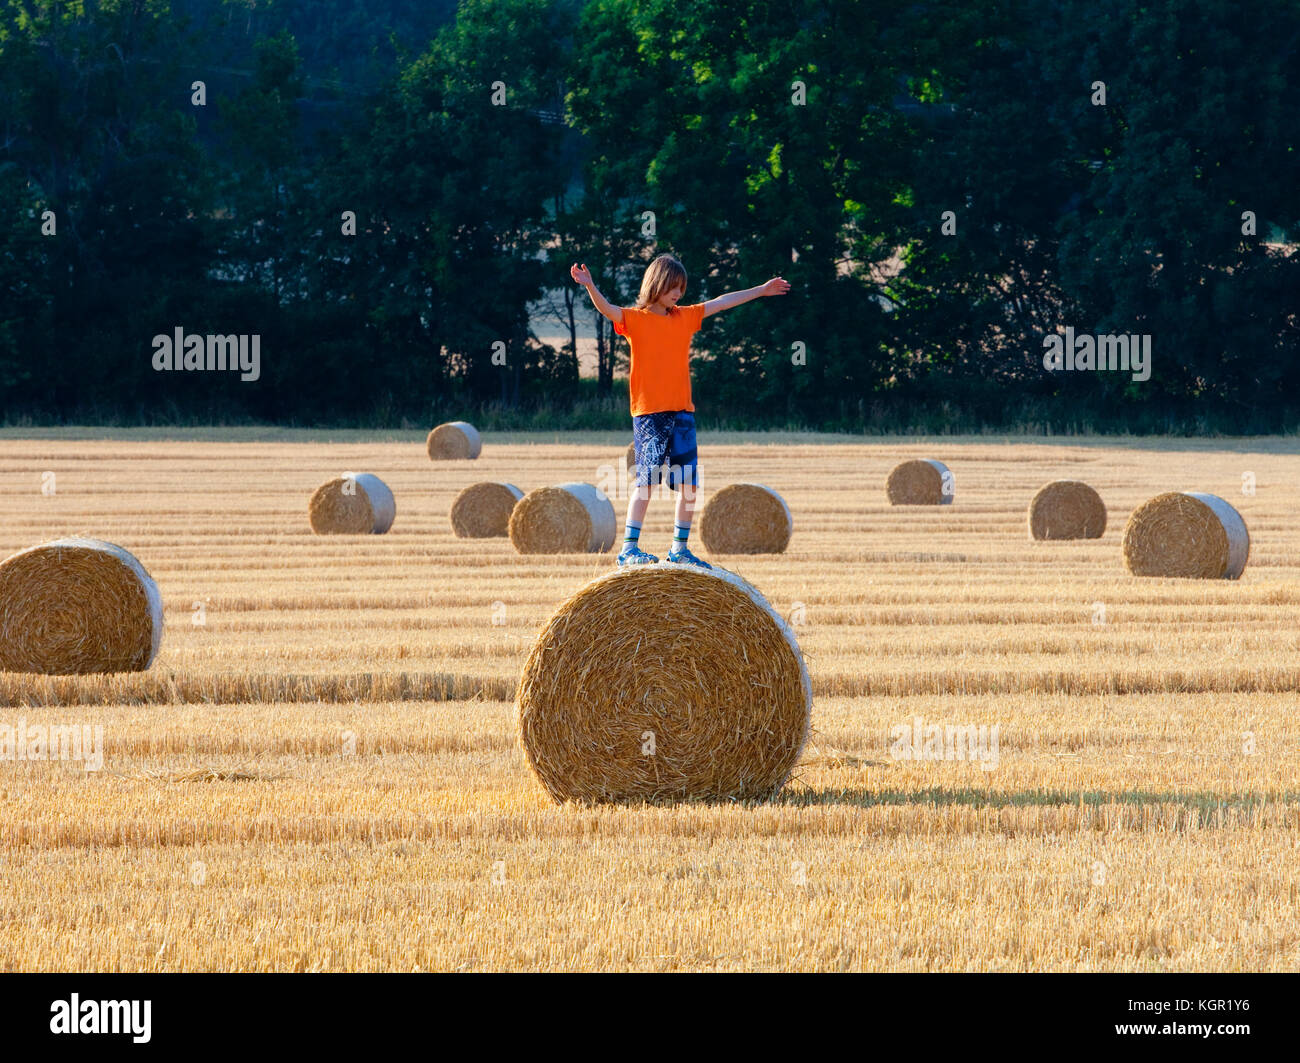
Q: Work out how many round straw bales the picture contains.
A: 11